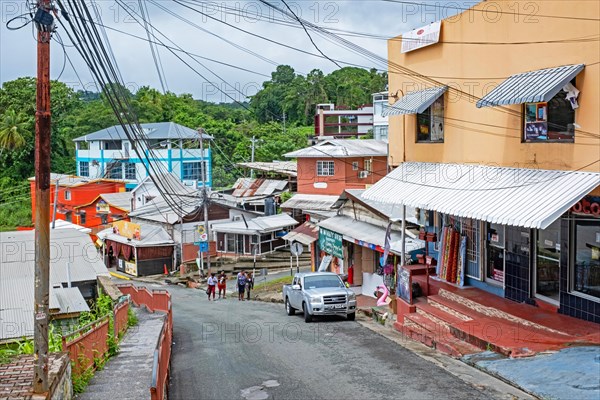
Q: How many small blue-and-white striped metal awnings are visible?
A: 2